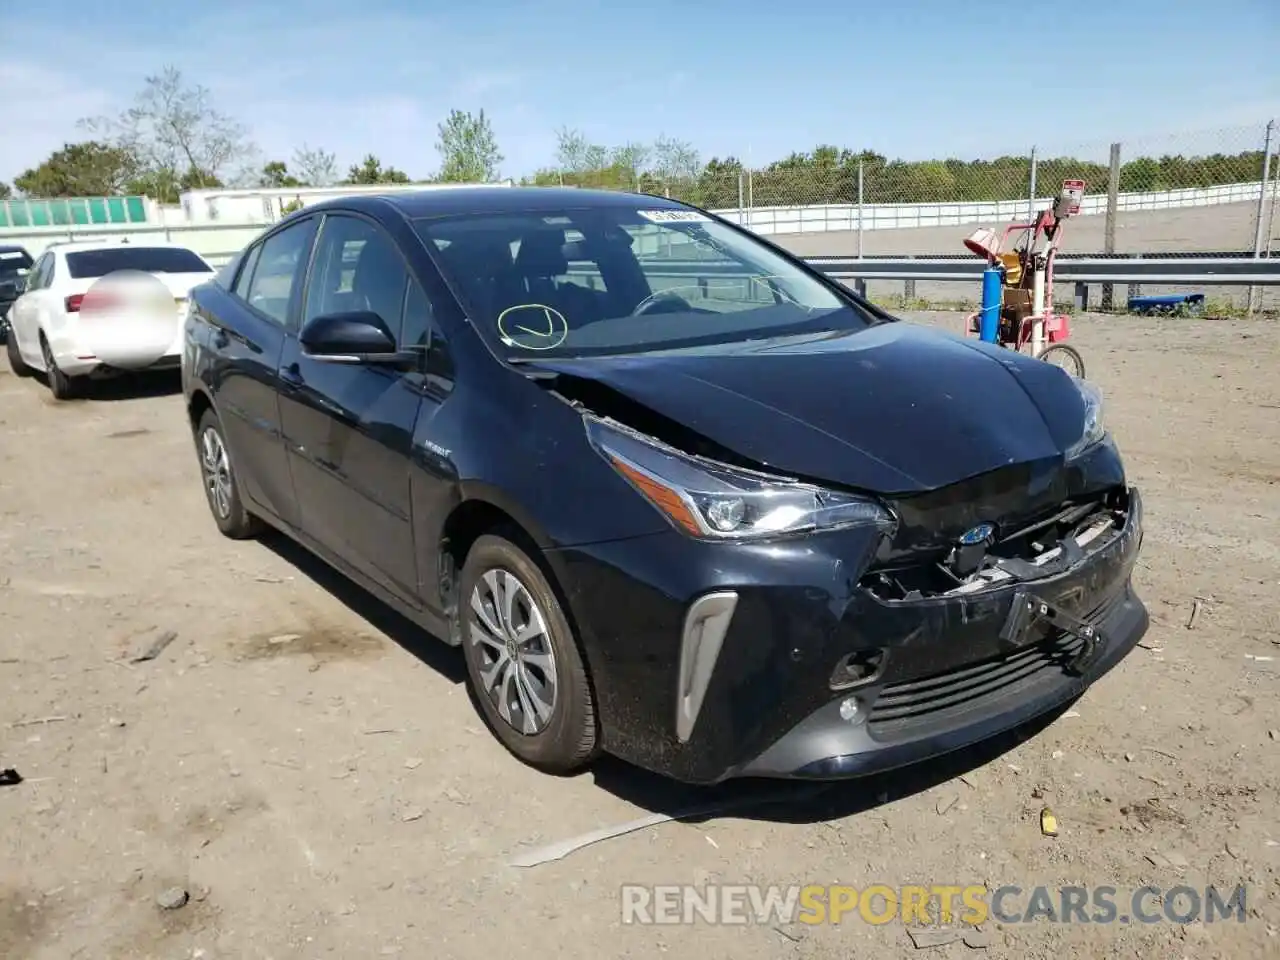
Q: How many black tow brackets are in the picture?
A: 1